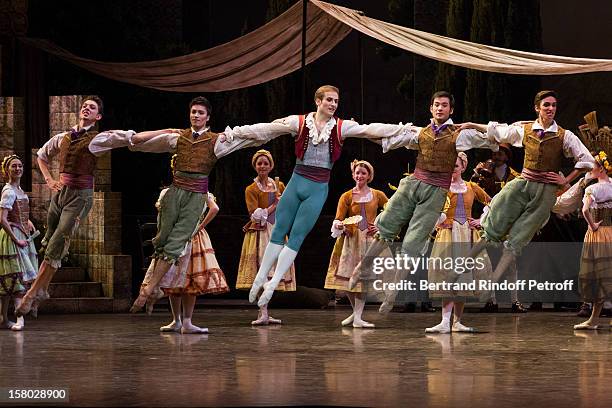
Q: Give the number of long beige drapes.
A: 2